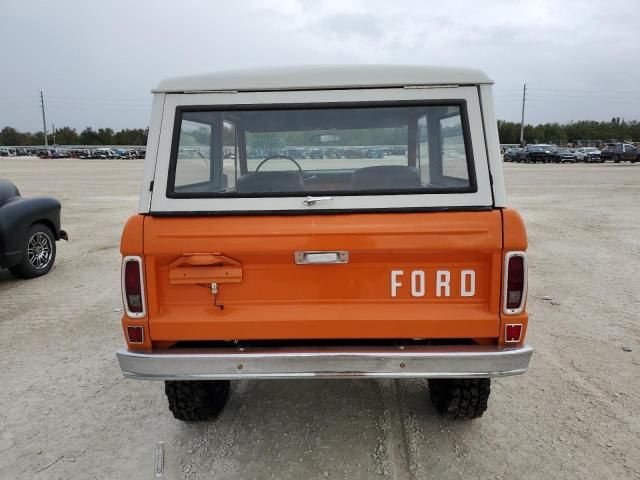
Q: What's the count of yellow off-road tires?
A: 0